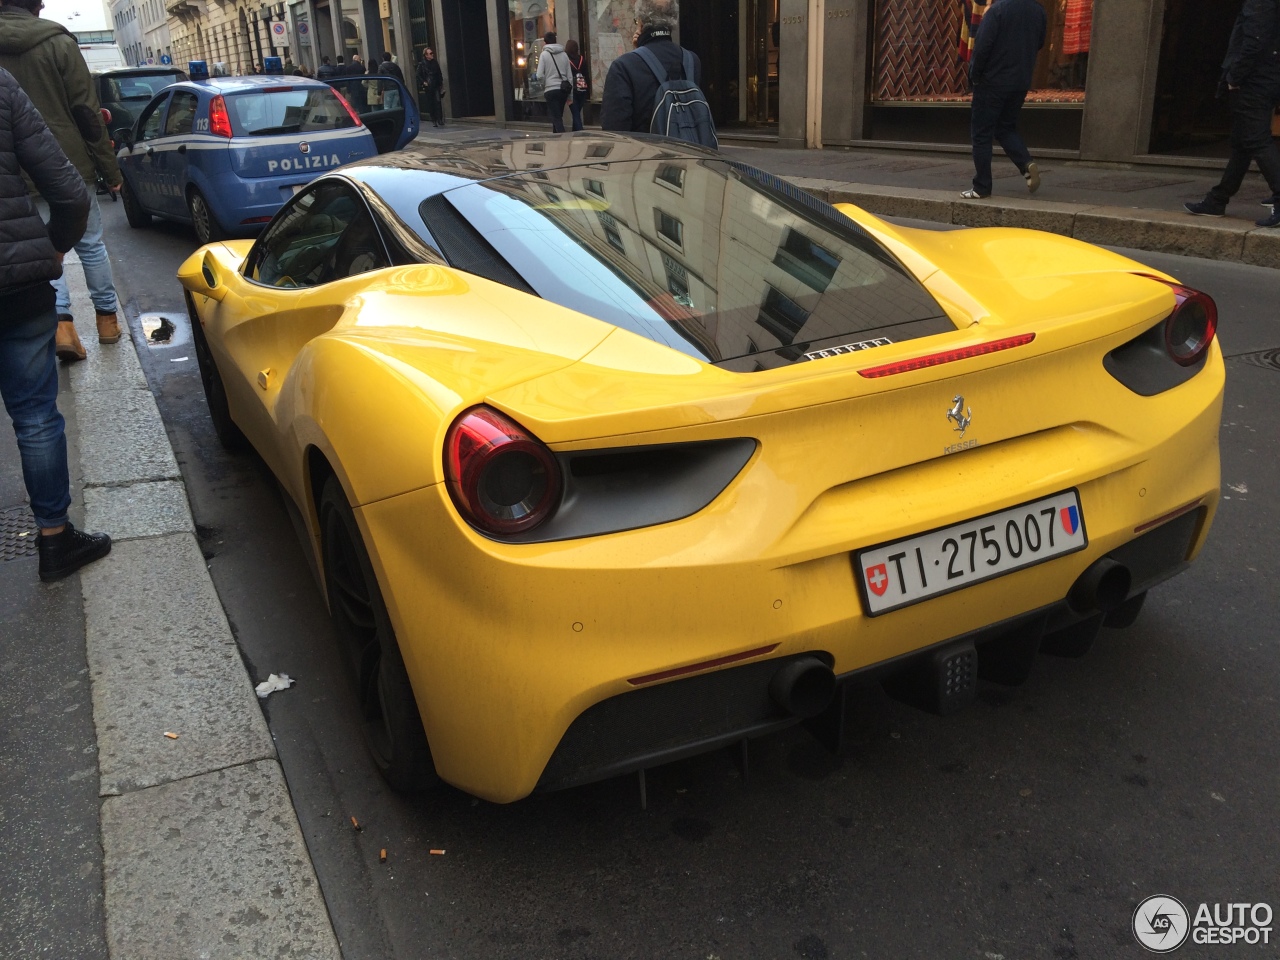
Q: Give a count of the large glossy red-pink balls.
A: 0